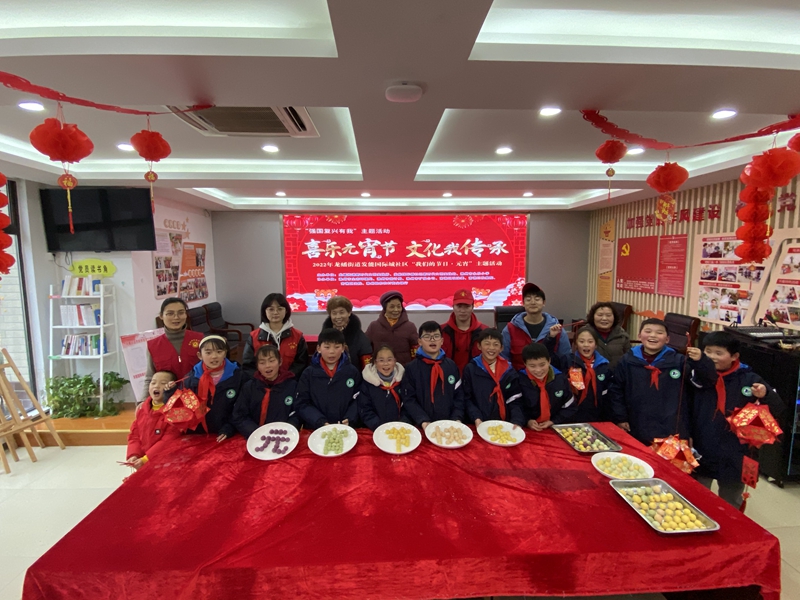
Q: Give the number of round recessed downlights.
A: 11